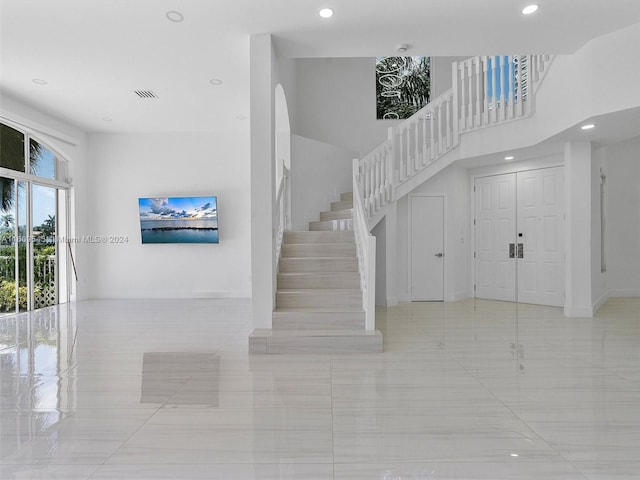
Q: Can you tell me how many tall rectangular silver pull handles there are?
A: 2